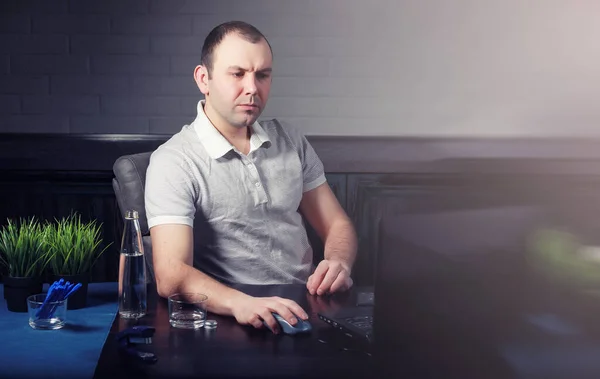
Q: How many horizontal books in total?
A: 0